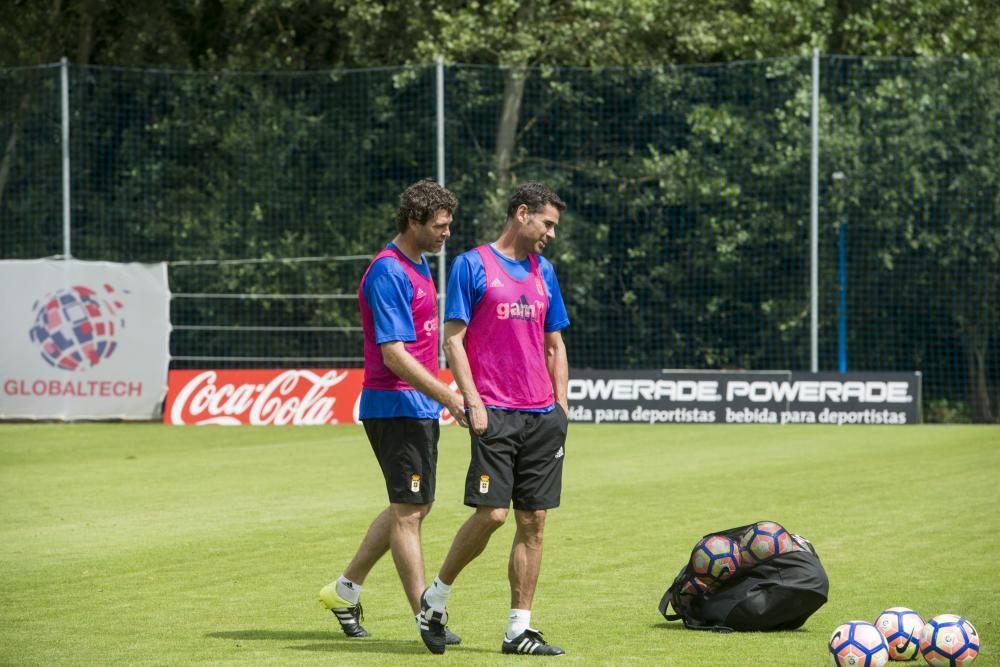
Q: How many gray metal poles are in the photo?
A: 3